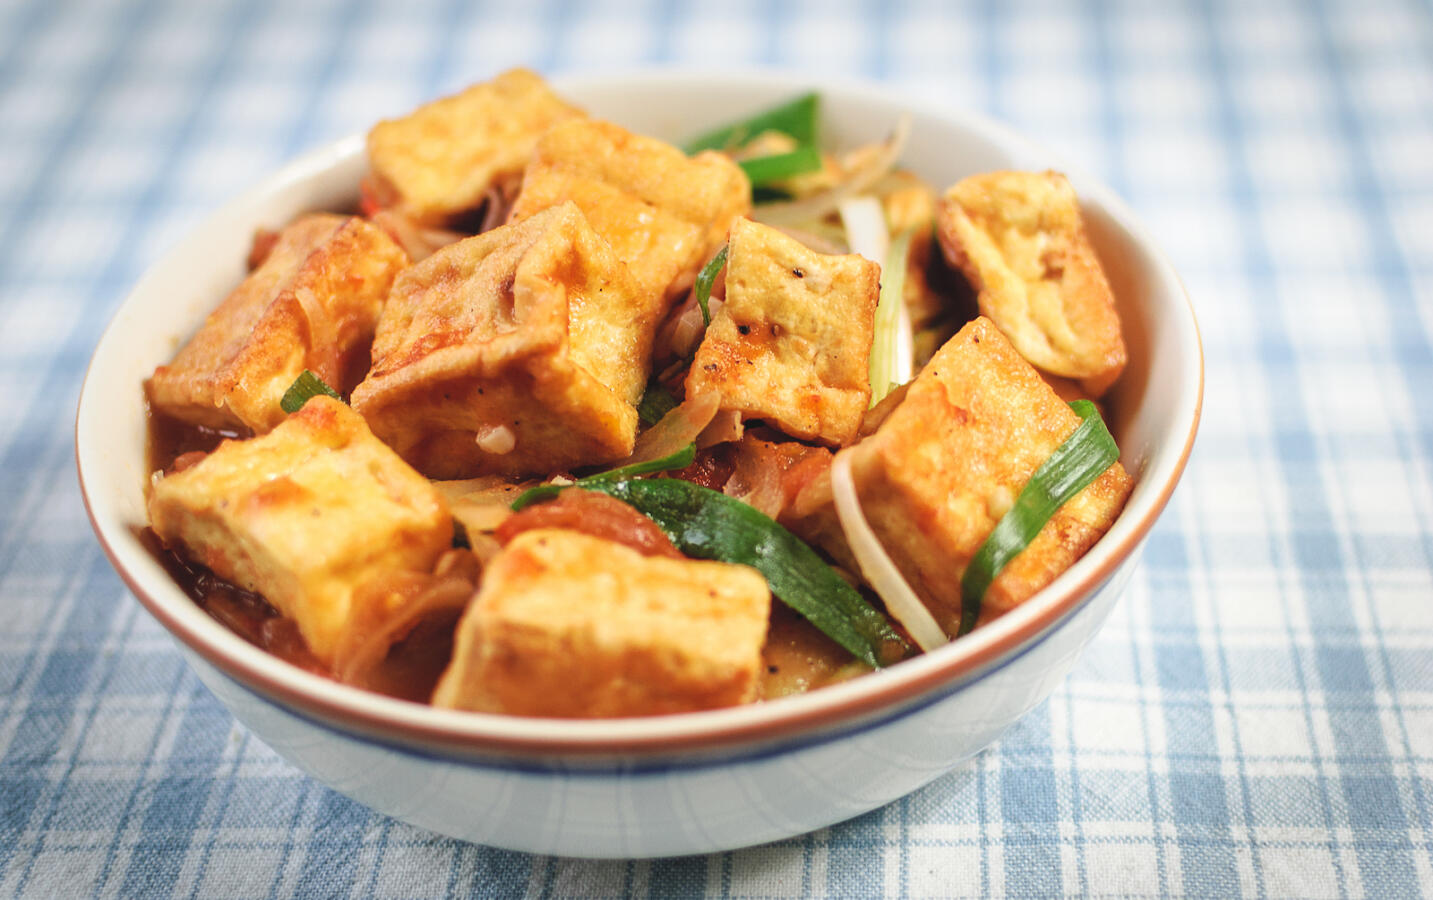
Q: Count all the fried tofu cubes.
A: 9